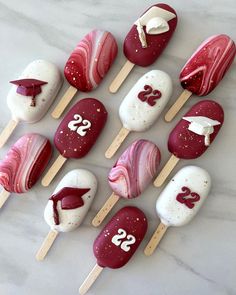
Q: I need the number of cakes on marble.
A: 12